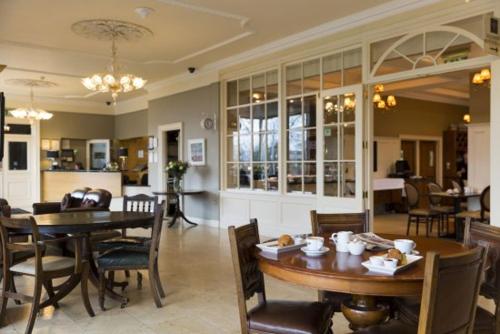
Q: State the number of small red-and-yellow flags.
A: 0